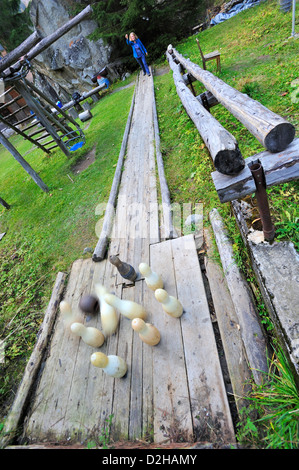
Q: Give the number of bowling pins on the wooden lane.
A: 9